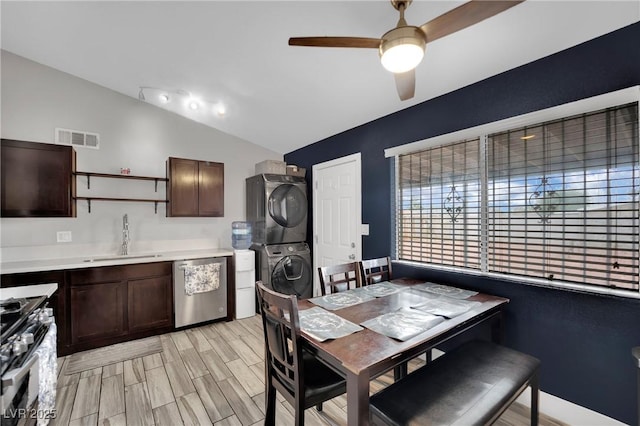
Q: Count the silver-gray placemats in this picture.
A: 6